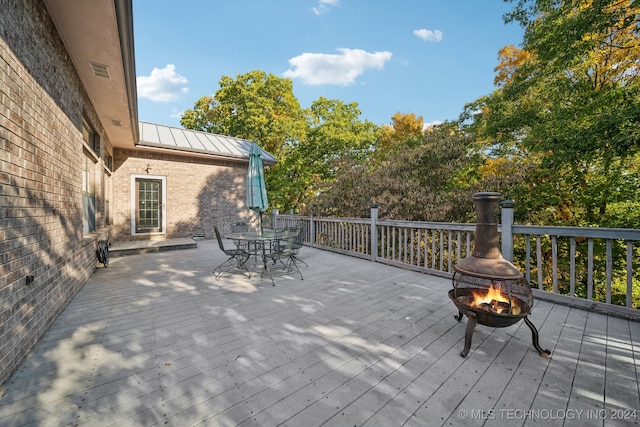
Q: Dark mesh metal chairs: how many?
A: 4